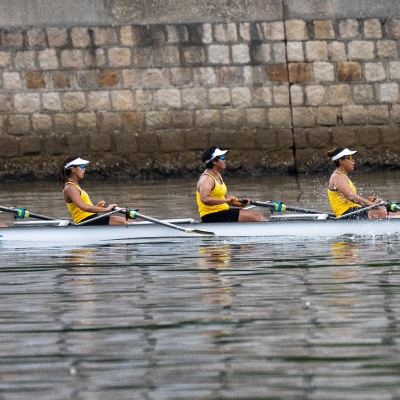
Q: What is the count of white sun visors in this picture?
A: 3